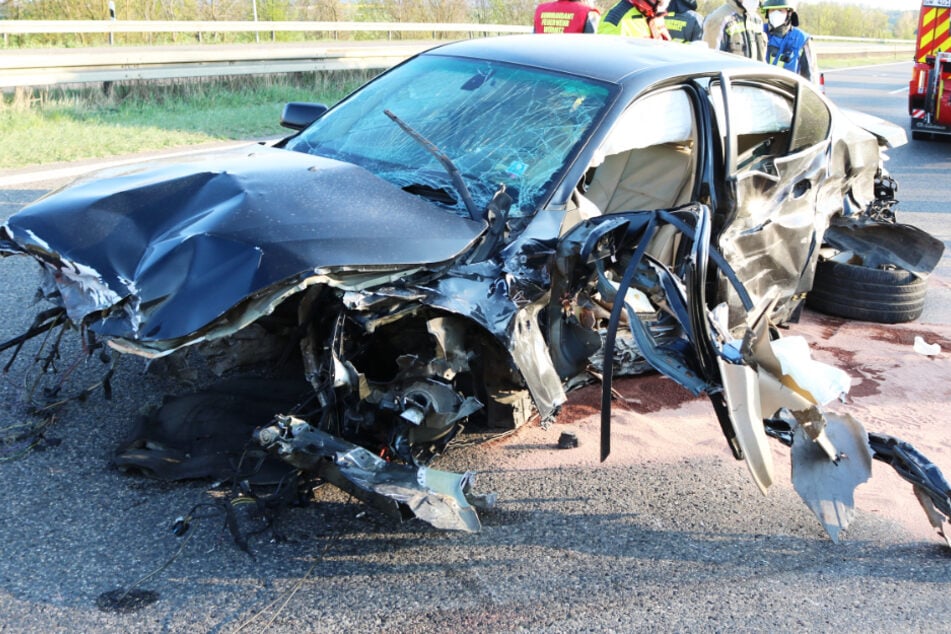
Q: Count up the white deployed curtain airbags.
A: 2